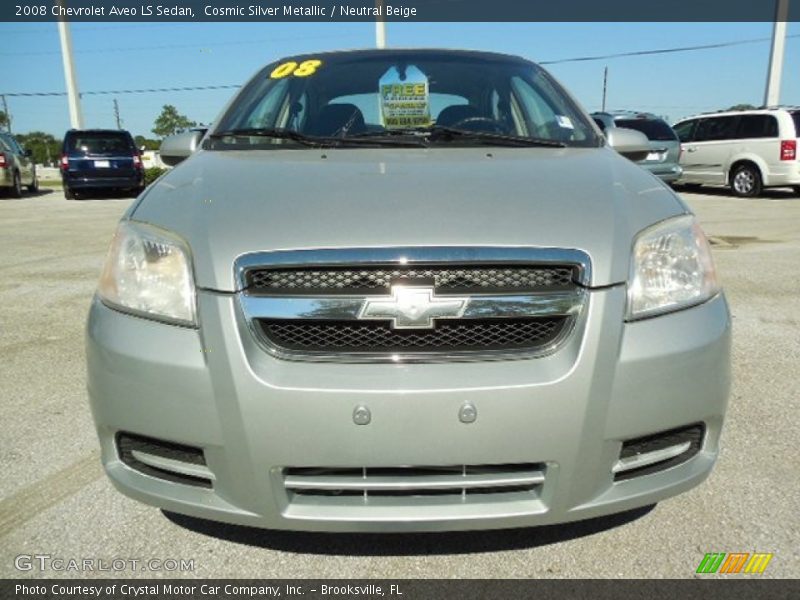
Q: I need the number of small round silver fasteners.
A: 2